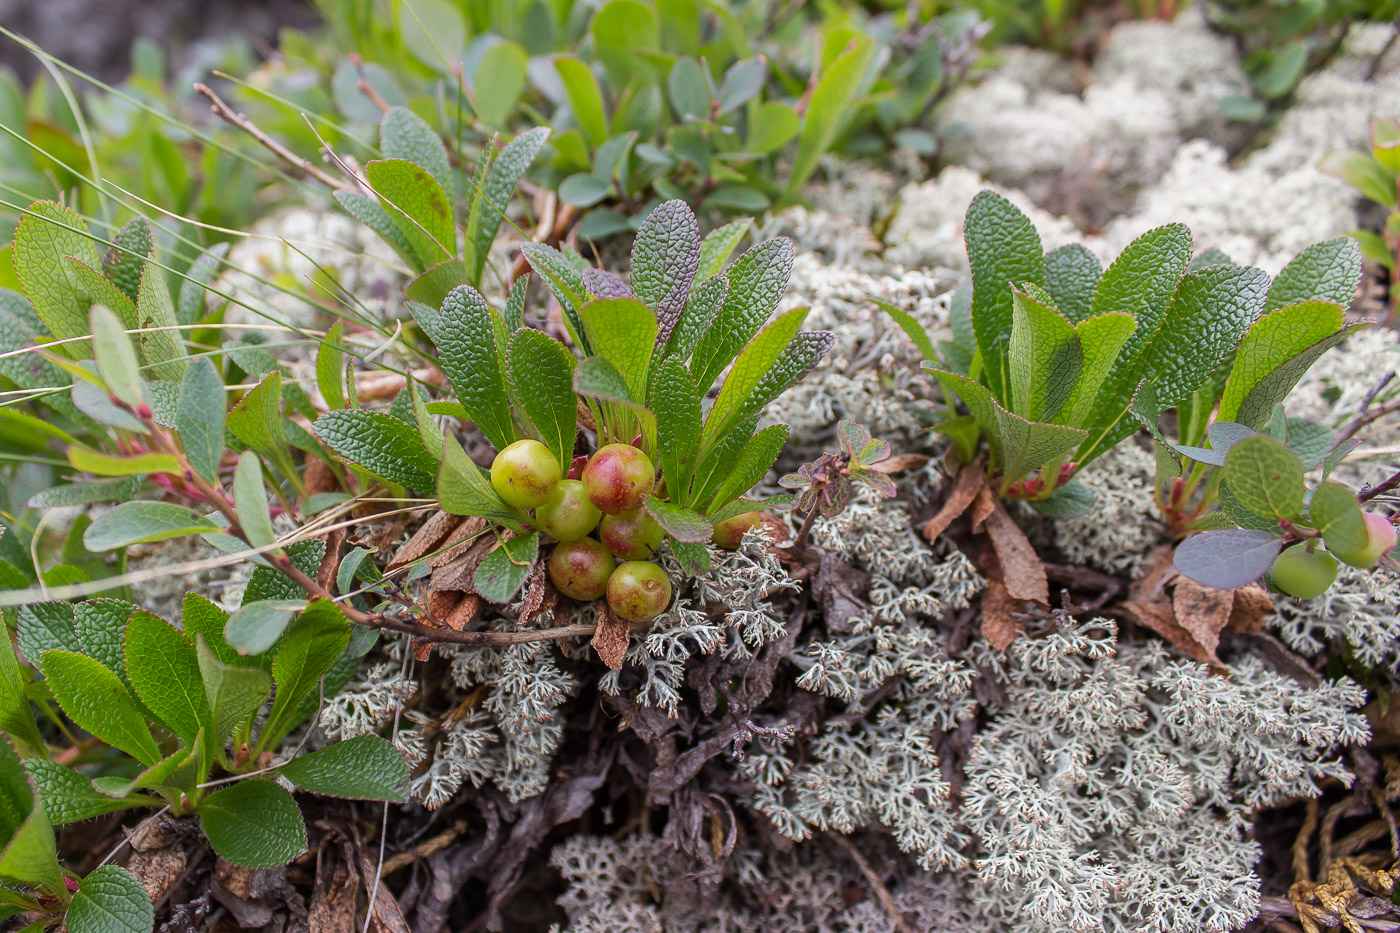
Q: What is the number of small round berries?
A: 9